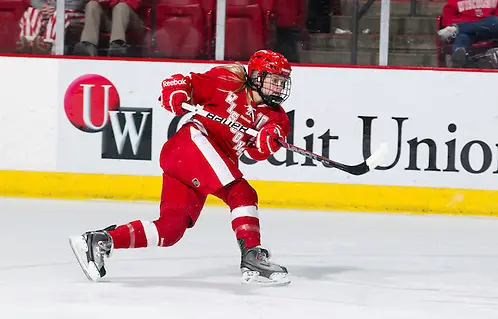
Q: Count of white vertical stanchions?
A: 3